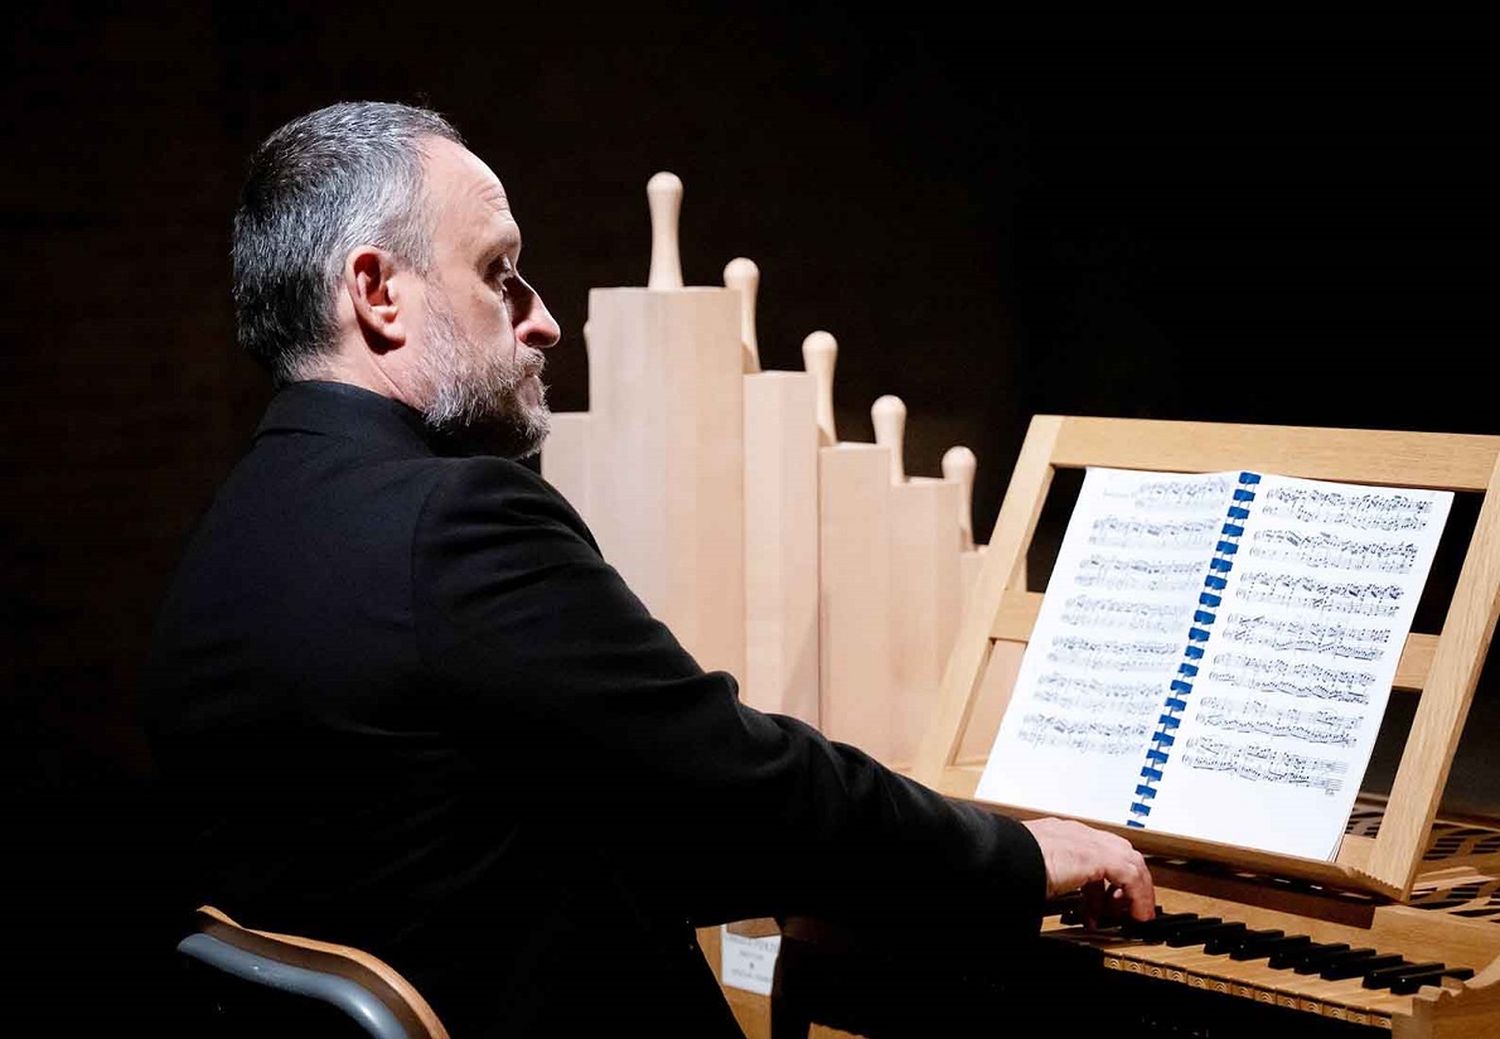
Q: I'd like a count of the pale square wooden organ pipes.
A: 6